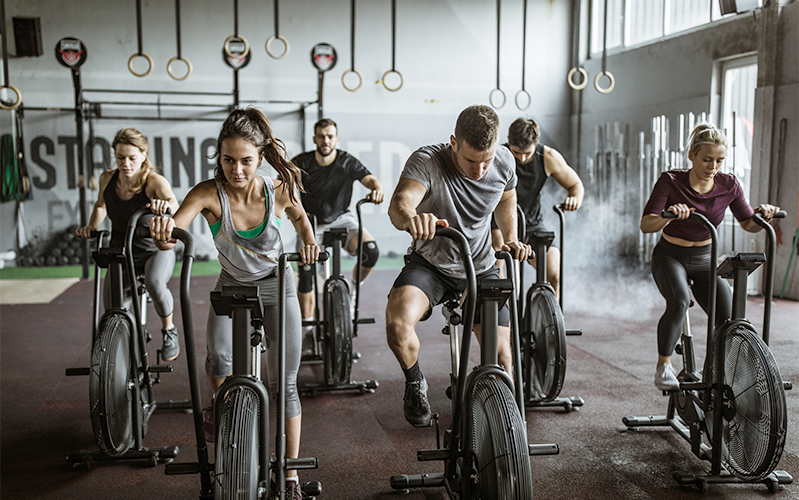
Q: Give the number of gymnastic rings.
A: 11